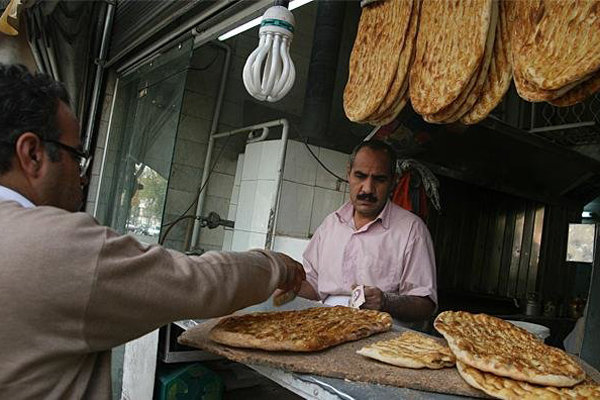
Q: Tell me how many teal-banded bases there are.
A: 1